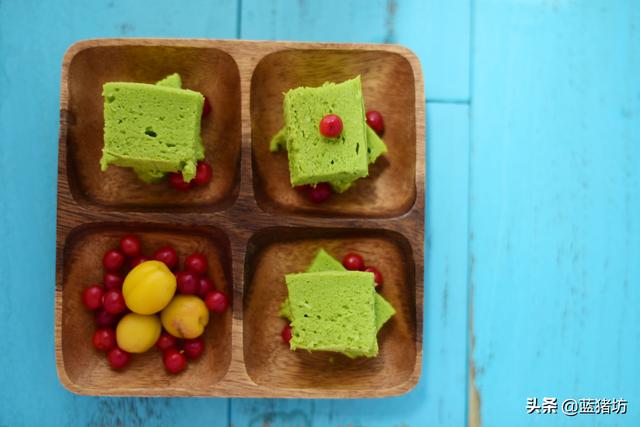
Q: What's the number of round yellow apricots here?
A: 3